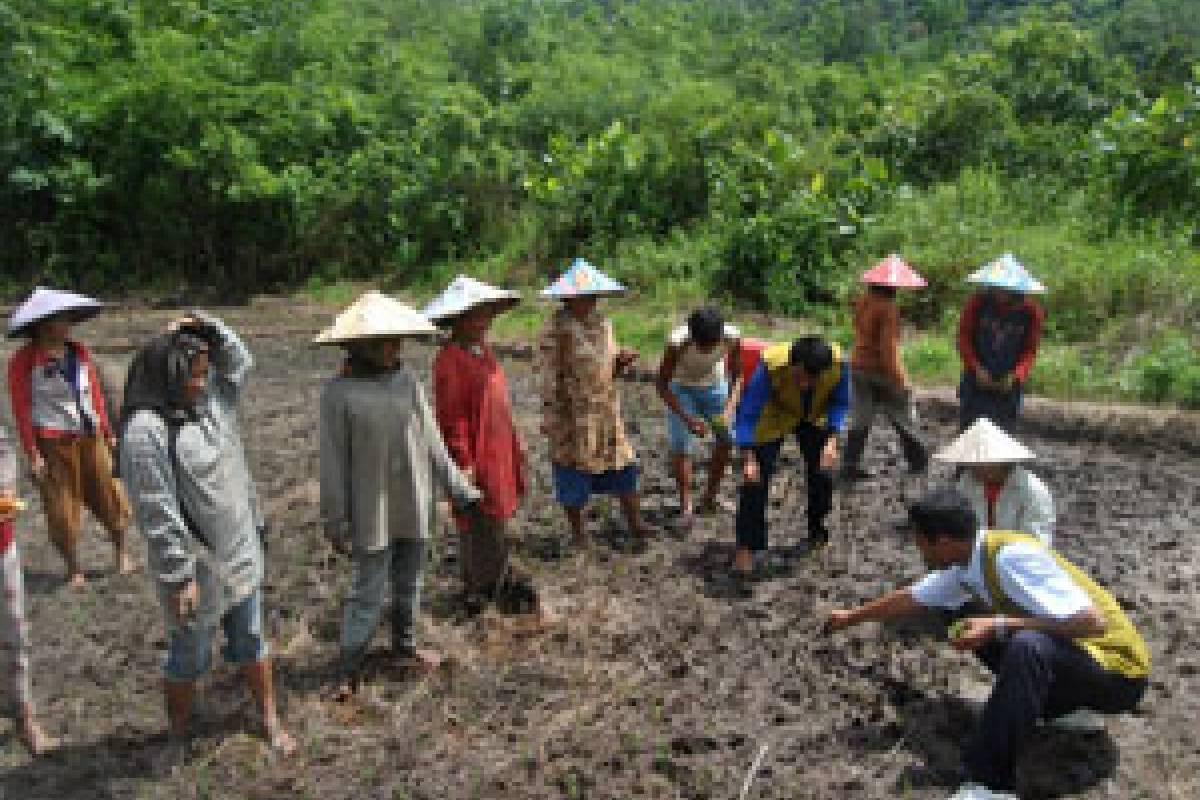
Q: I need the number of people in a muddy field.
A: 13